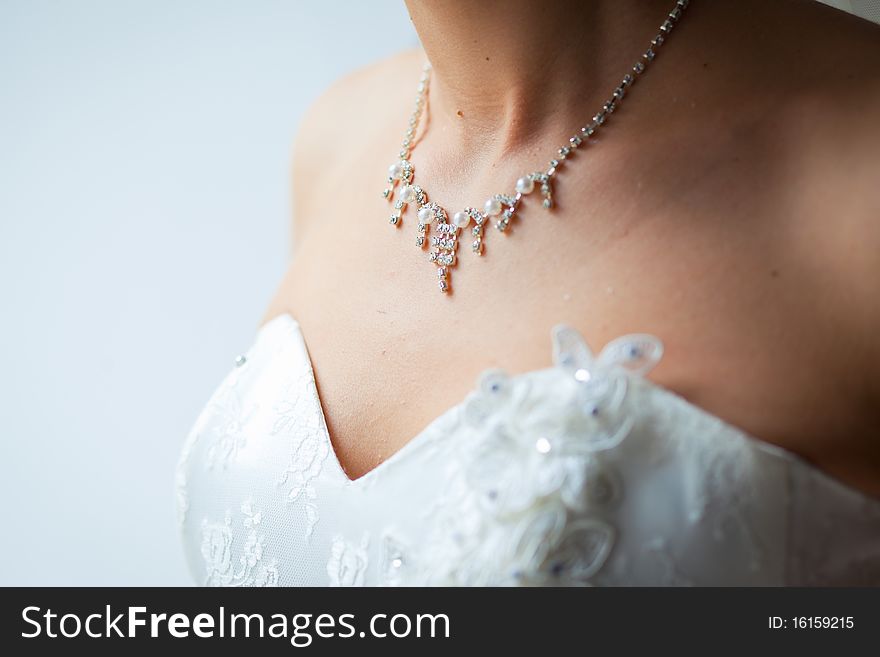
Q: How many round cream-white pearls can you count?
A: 6